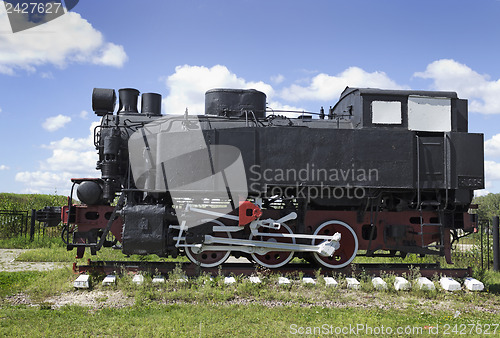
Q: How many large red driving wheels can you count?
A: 3